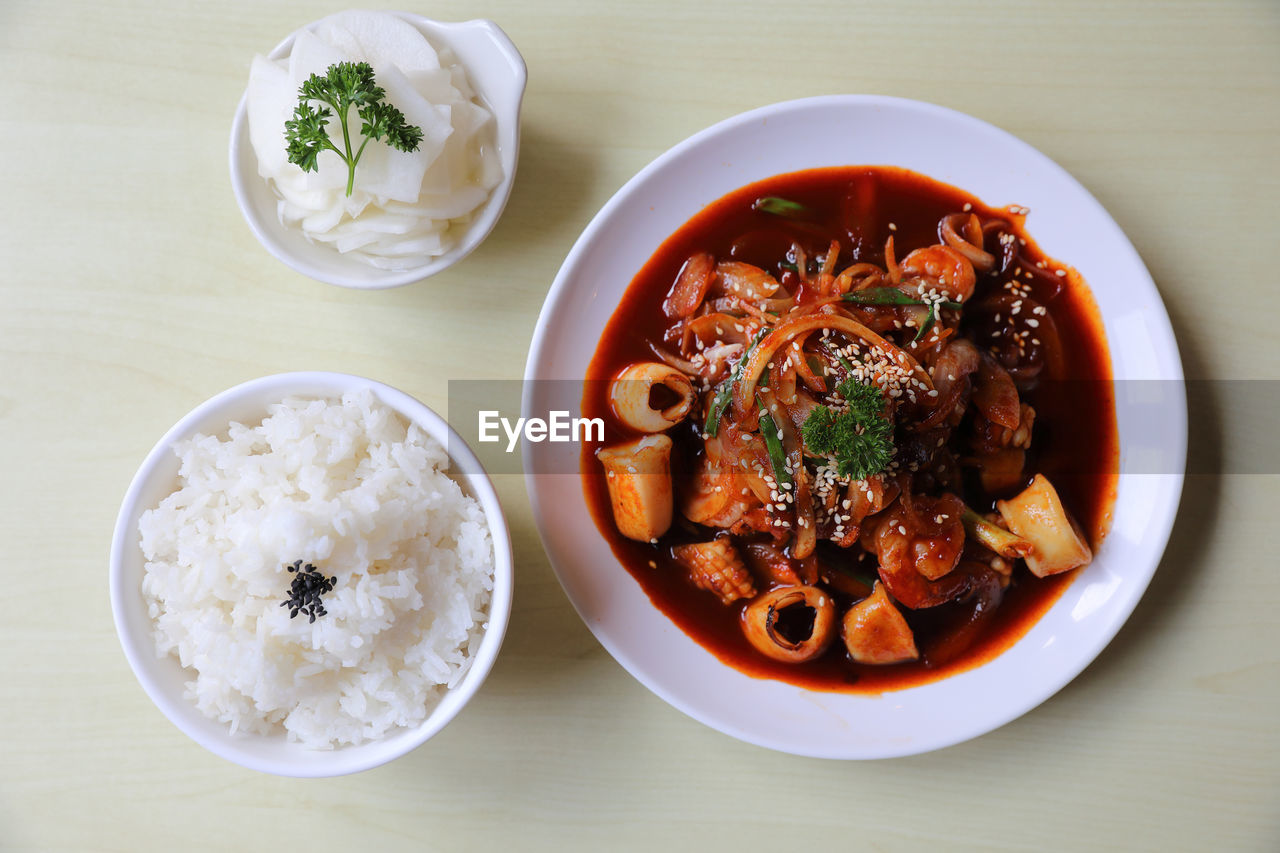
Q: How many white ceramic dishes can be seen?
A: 3